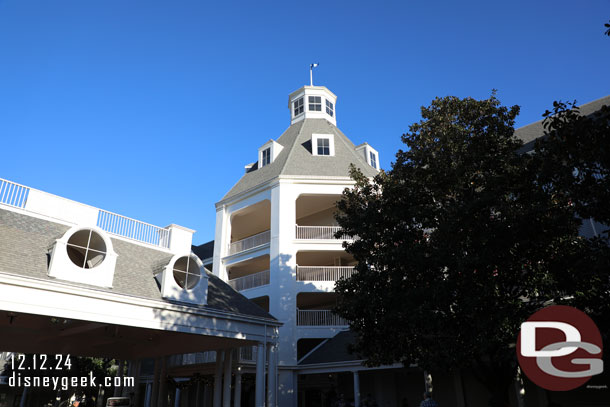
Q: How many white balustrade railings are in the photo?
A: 7